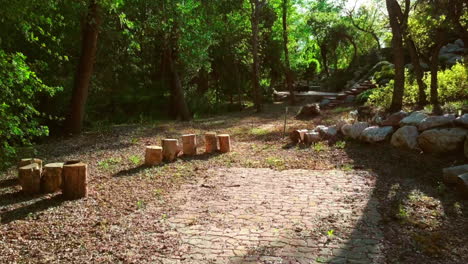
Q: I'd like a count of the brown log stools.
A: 9